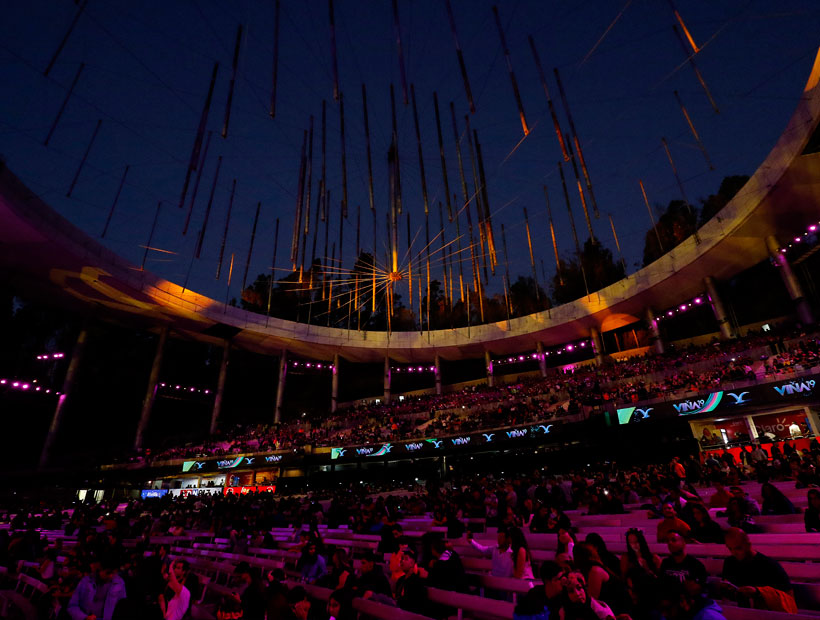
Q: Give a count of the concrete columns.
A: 13